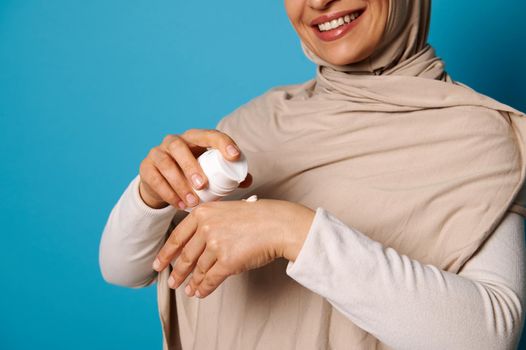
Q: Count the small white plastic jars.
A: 1